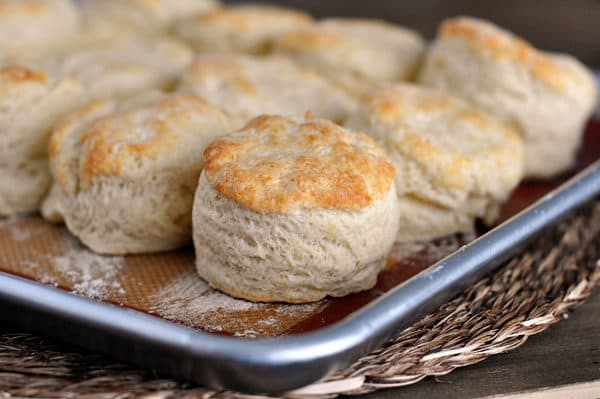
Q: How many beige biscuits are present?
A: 11